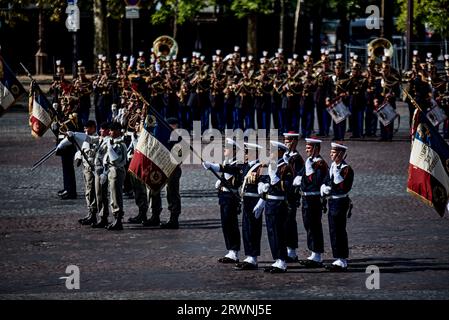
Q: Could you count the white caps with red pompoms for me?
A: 3